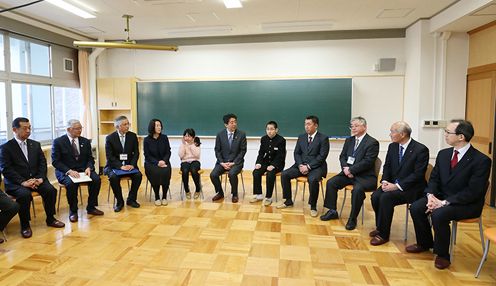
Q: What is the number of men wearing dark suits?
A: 8